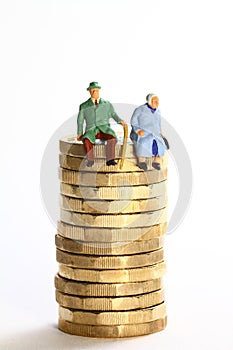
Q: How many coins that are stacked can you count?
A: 14